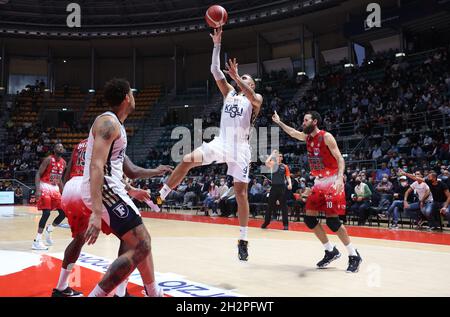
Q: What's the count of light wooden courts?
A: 1